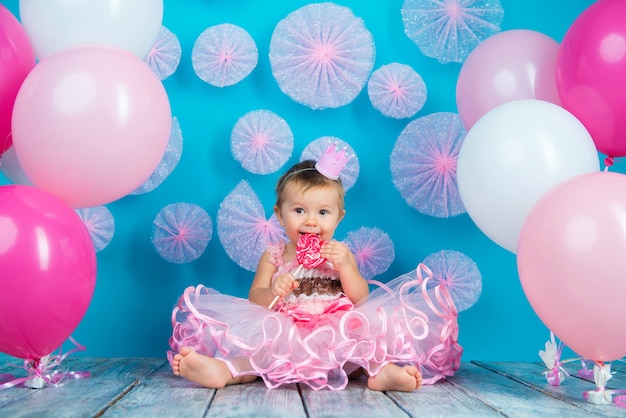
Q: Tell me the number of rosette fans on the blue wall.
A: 14